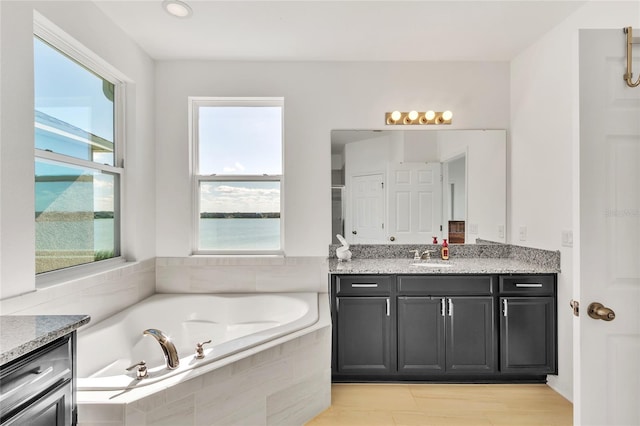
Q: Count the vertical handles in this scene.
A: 4